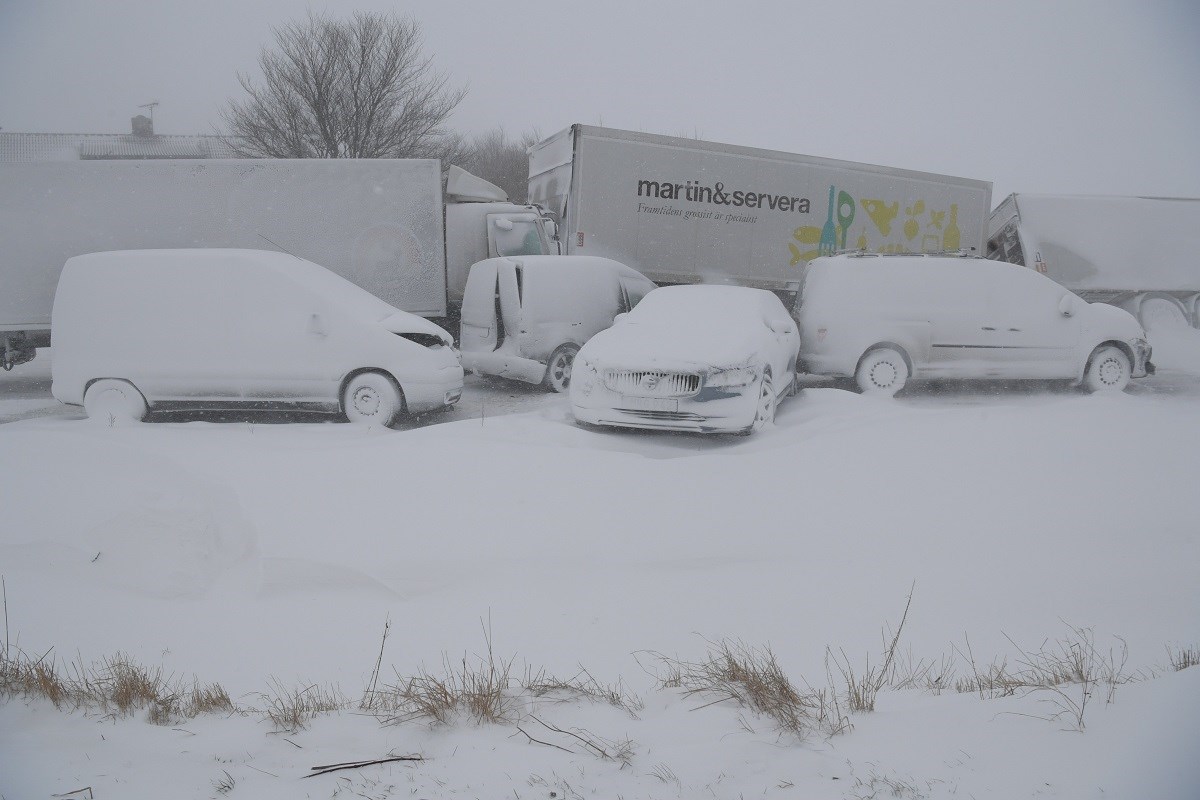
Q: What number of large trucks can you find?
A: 3